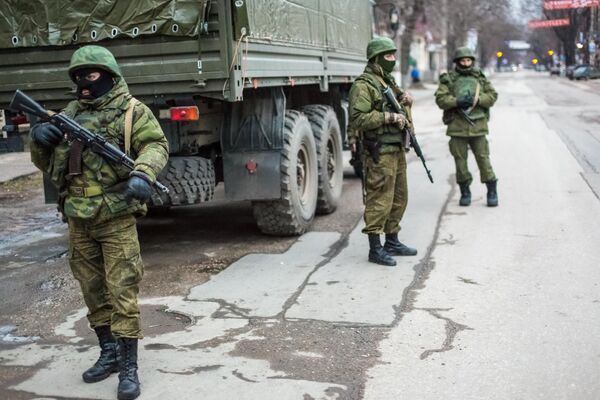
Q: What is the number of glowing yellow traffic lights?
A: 3